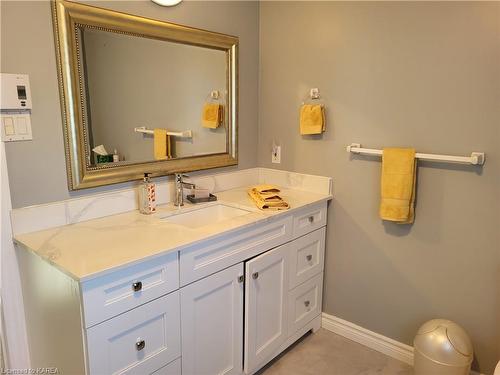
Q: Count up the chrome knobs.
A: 7